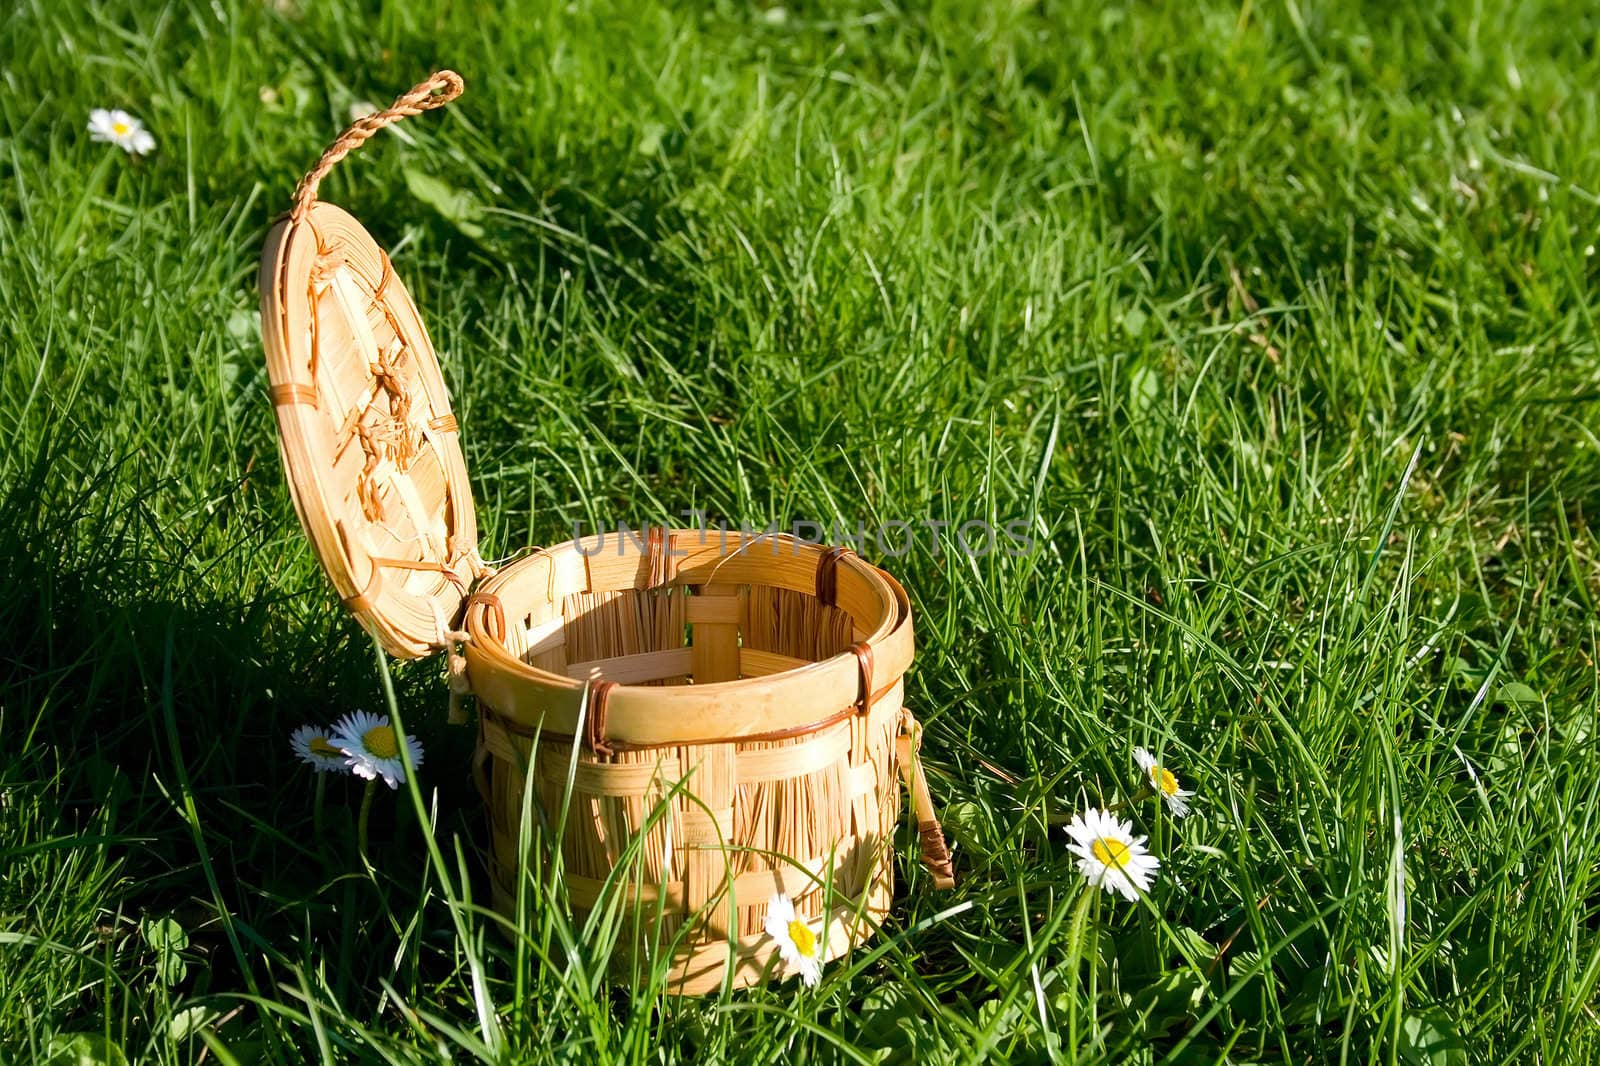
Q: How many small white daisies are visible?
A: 6